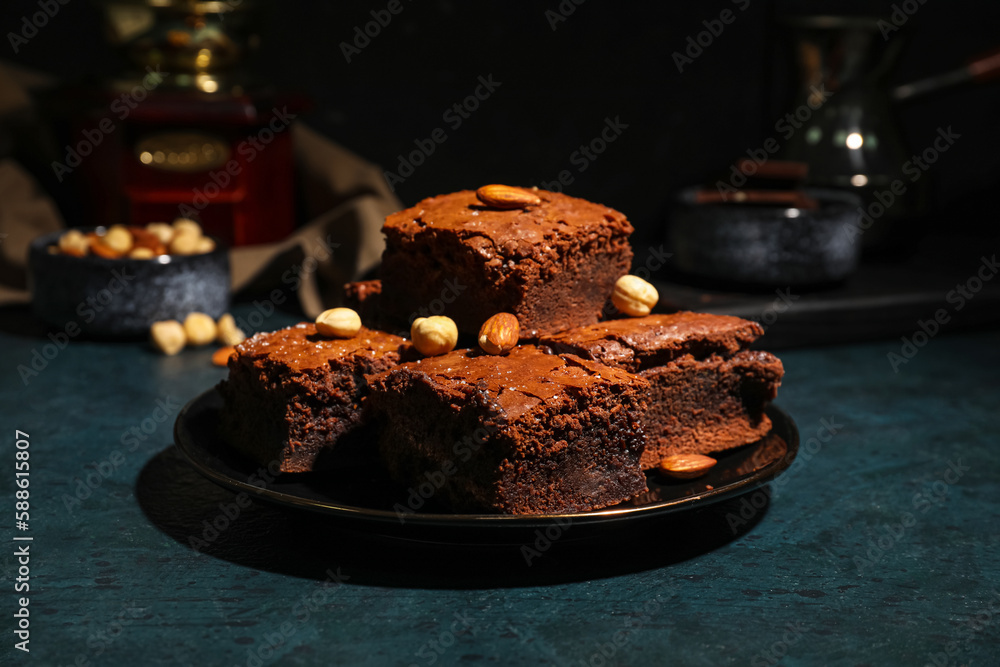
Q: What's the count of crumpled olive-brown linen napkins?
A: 1